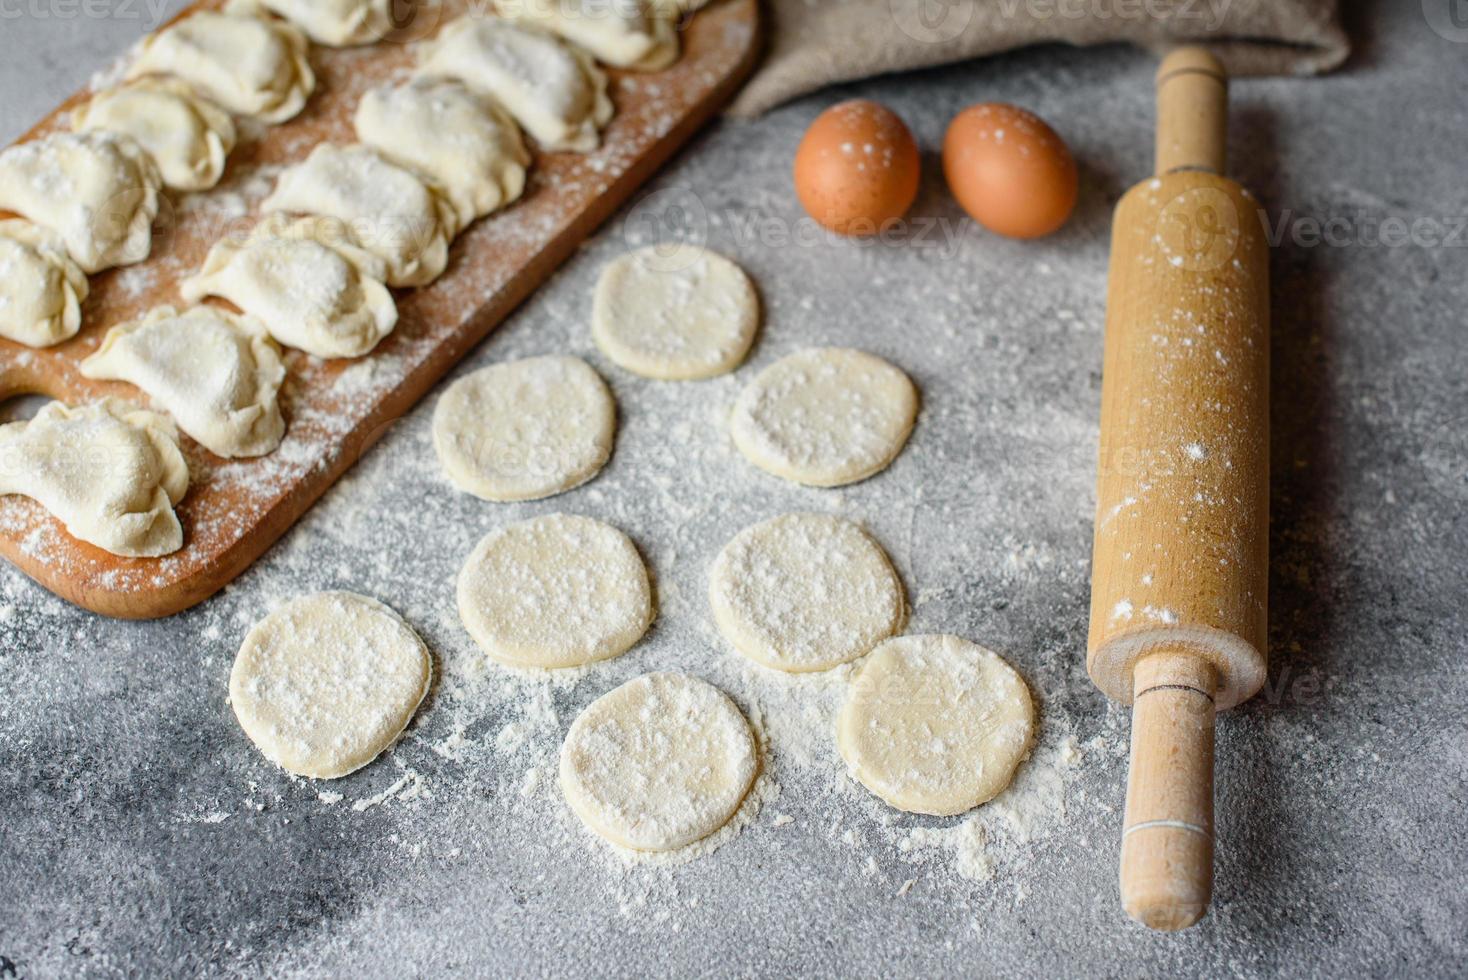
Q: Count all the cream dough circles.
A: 8